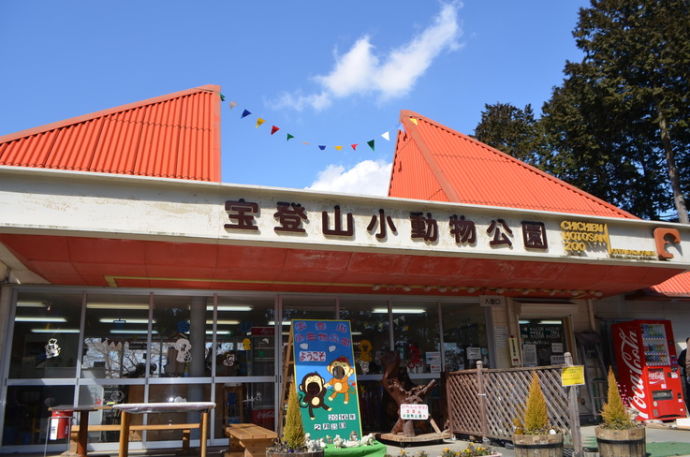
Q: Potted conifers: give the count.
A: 3